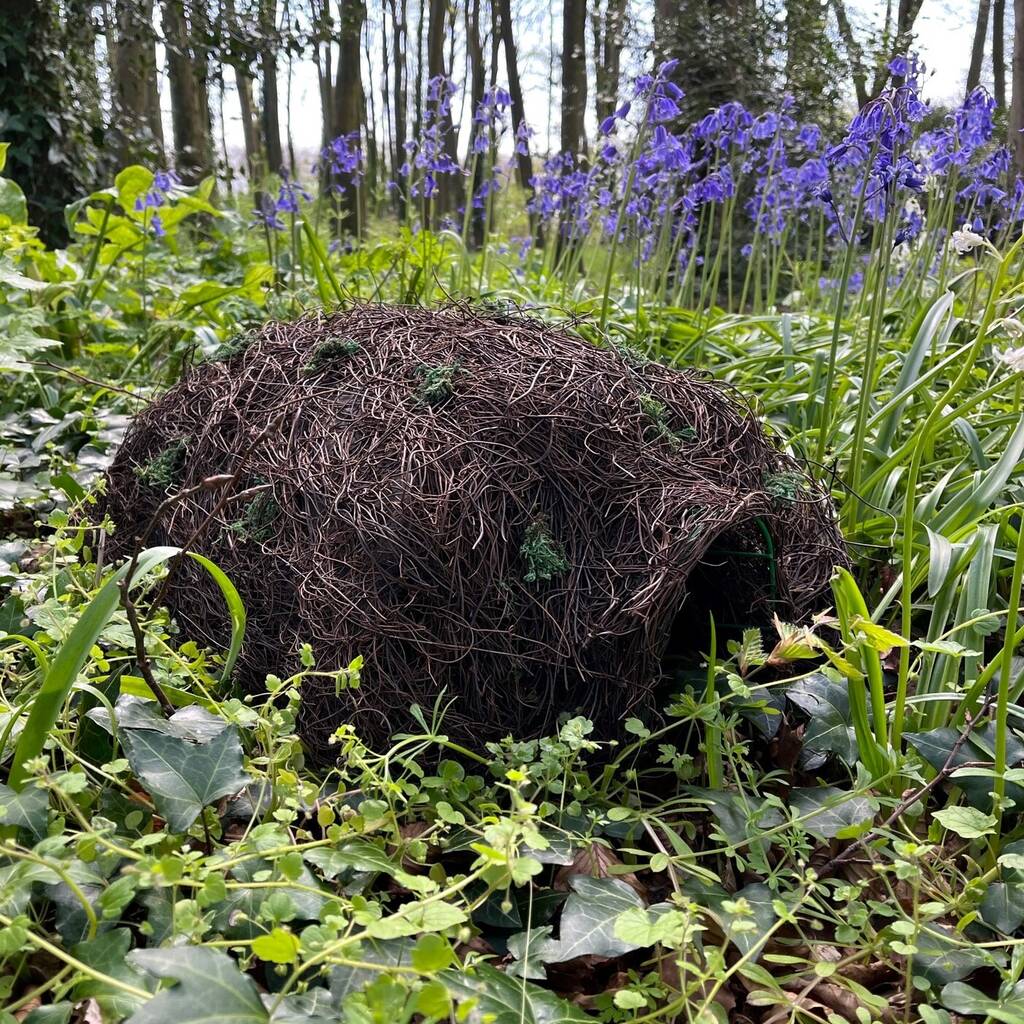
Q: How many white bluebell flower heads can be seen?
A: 3